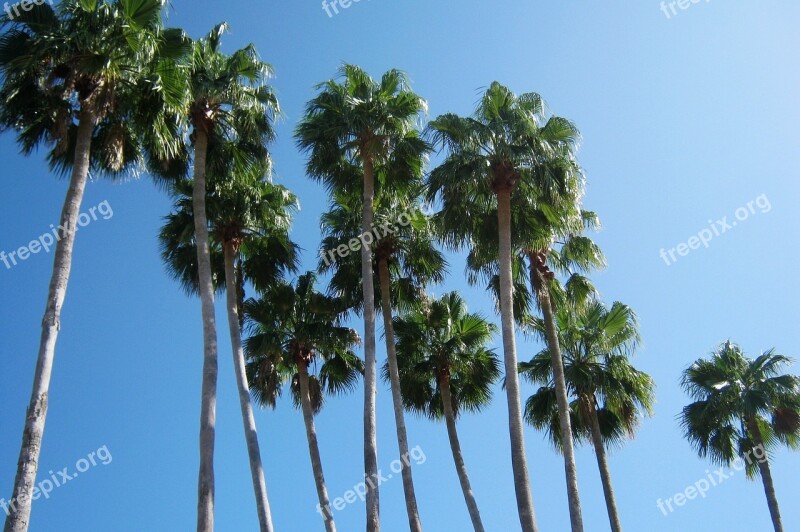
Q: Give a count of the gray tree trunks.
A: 11